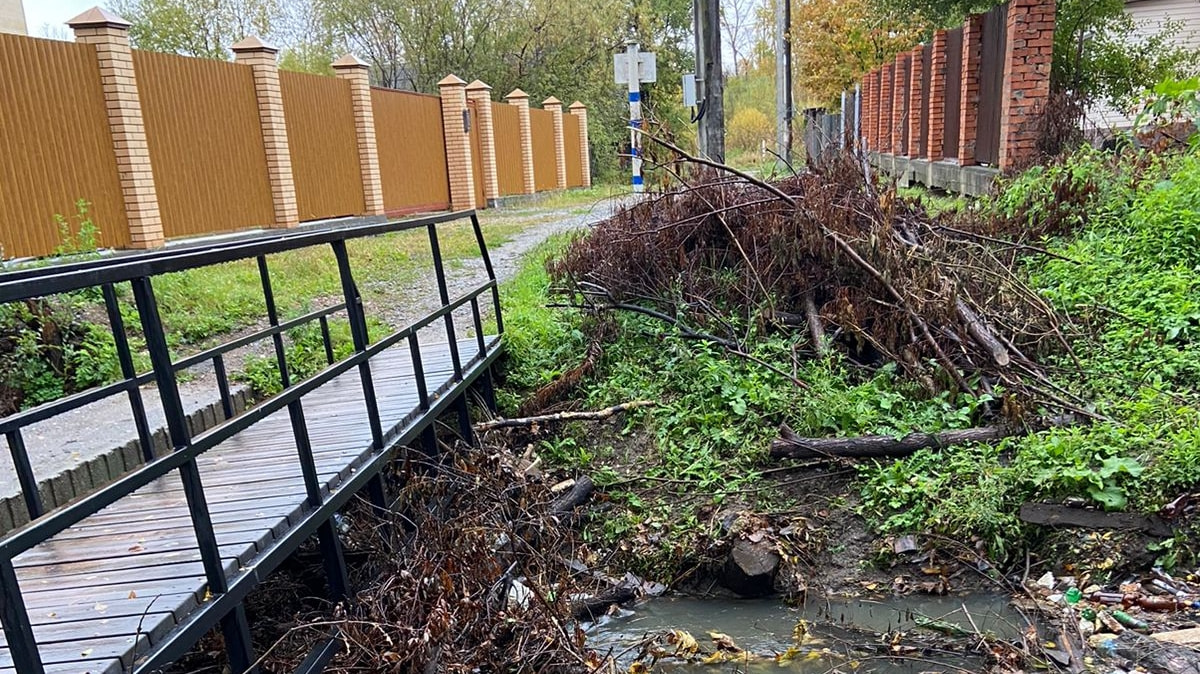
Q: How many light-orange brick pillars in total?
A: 8